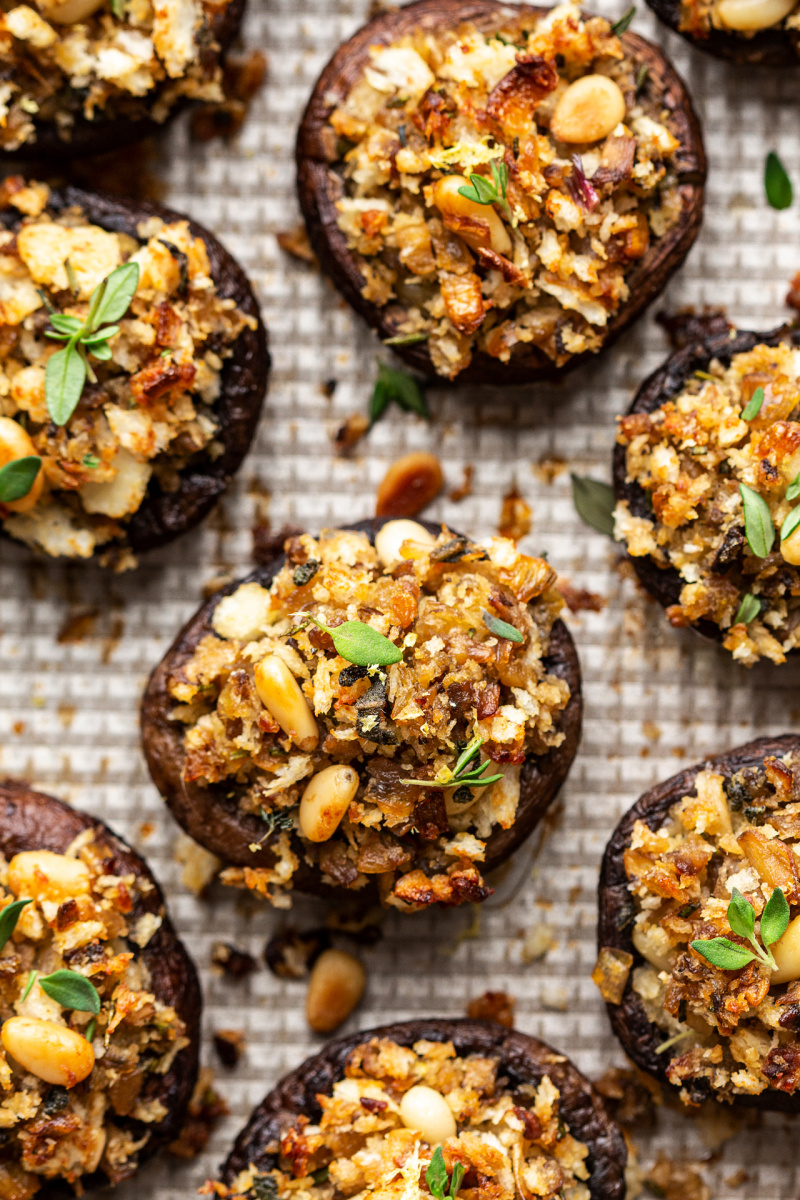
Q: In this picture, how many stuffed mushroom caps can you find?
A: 9